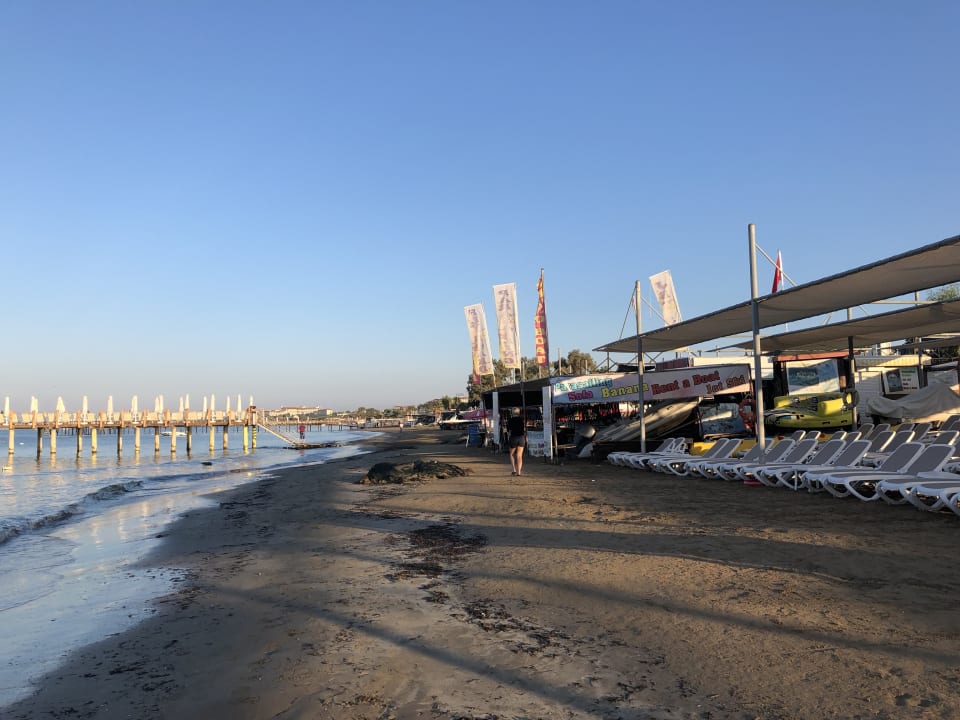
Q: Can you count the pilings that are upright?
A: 14